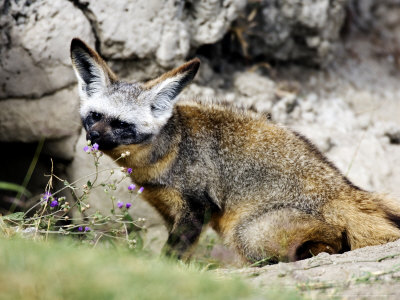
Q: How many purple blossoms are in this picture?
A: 11